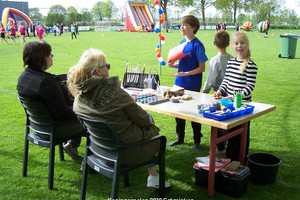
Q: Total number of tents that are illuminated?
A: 0